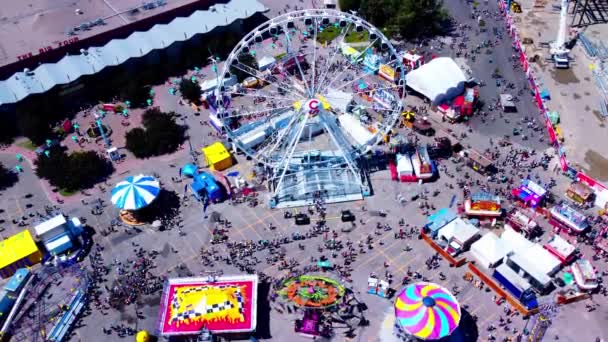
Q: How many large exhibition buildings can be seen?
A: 1